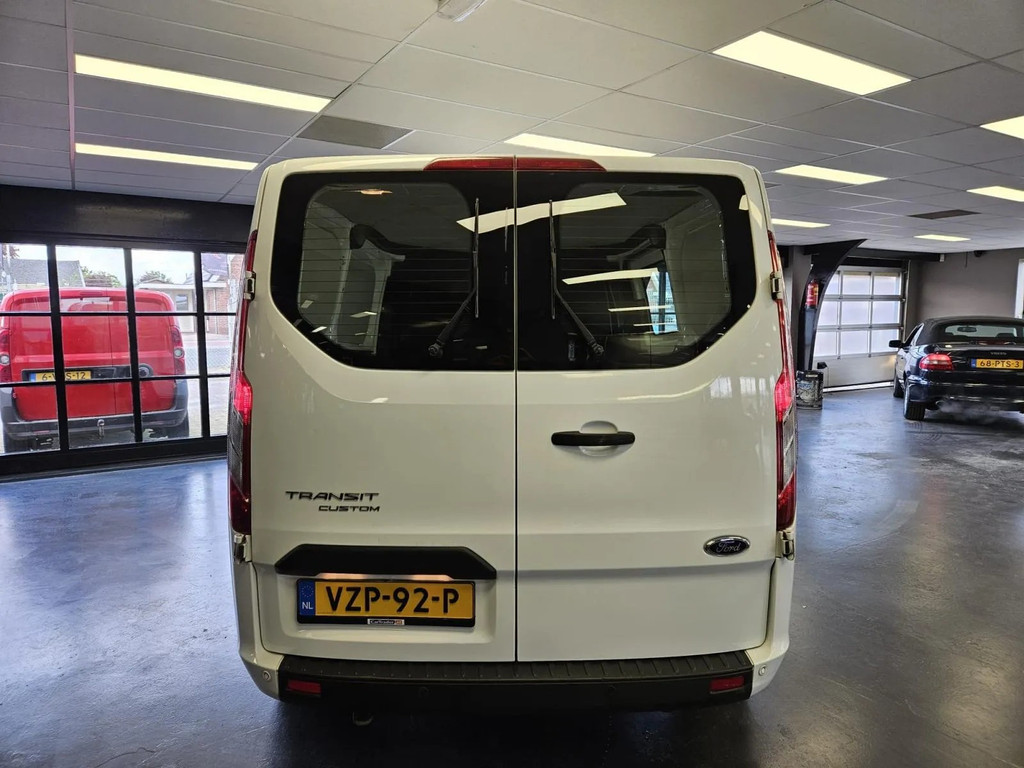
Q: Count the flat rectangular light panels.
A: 9